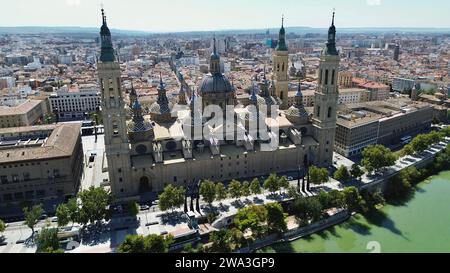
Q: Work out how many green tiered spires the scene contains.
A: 3